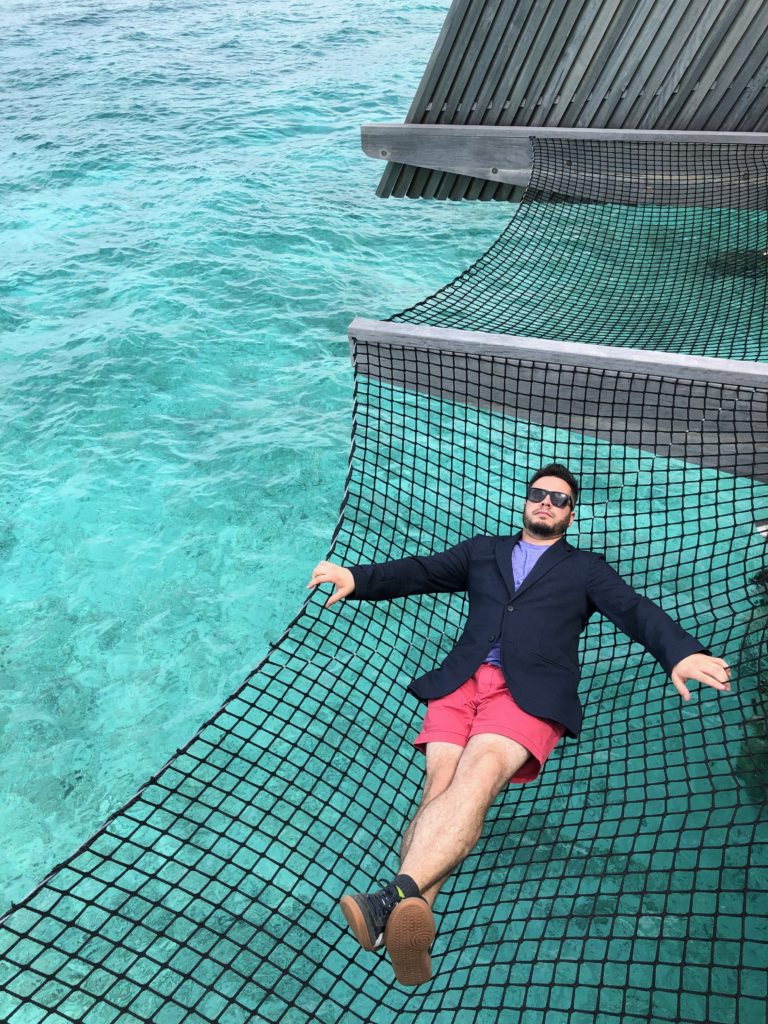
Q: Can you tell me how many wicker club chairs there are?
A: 0